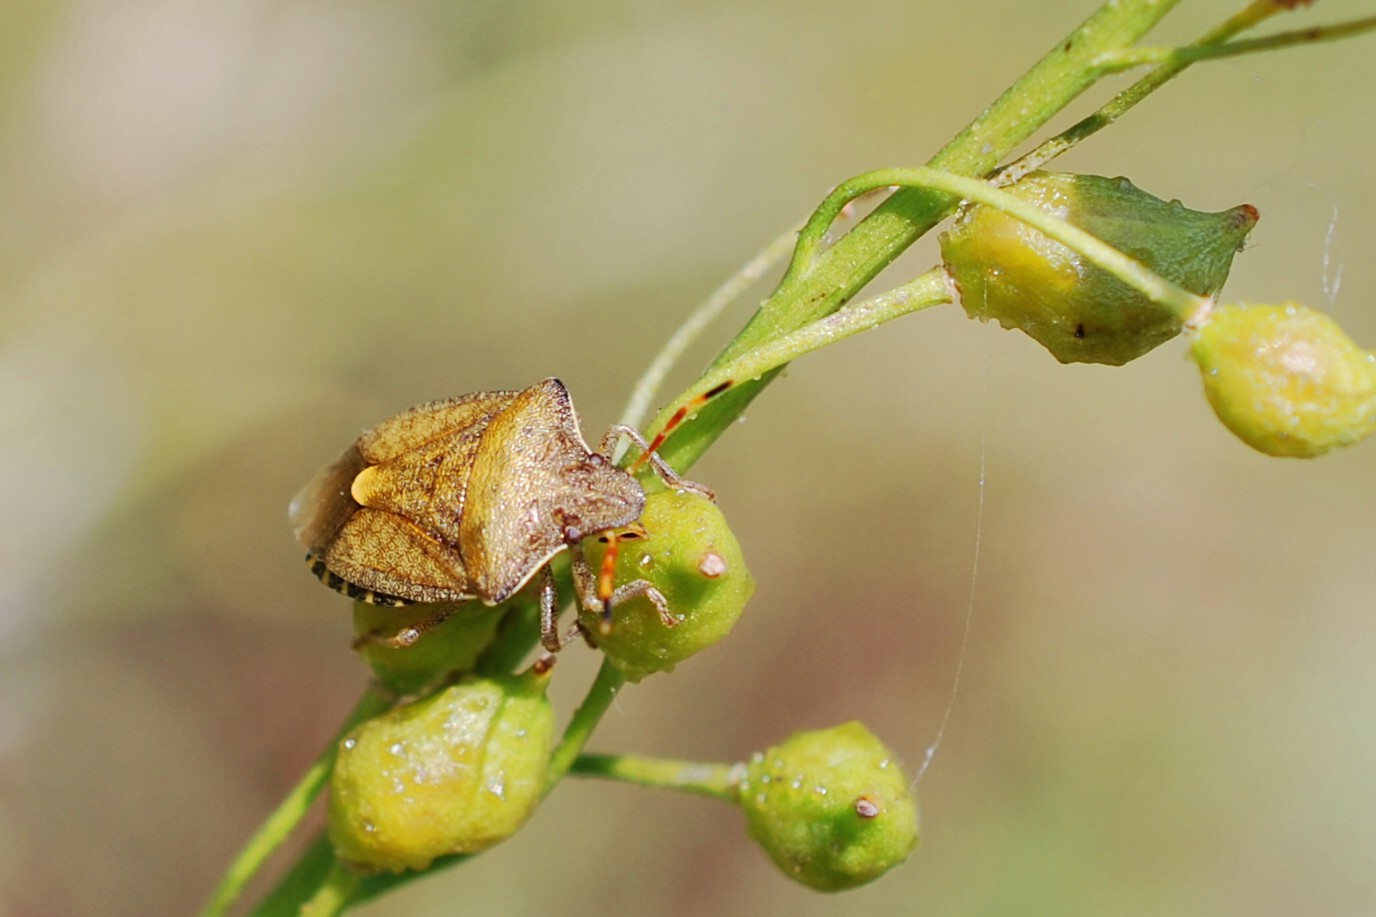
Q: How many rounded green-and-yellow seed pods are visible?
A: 6